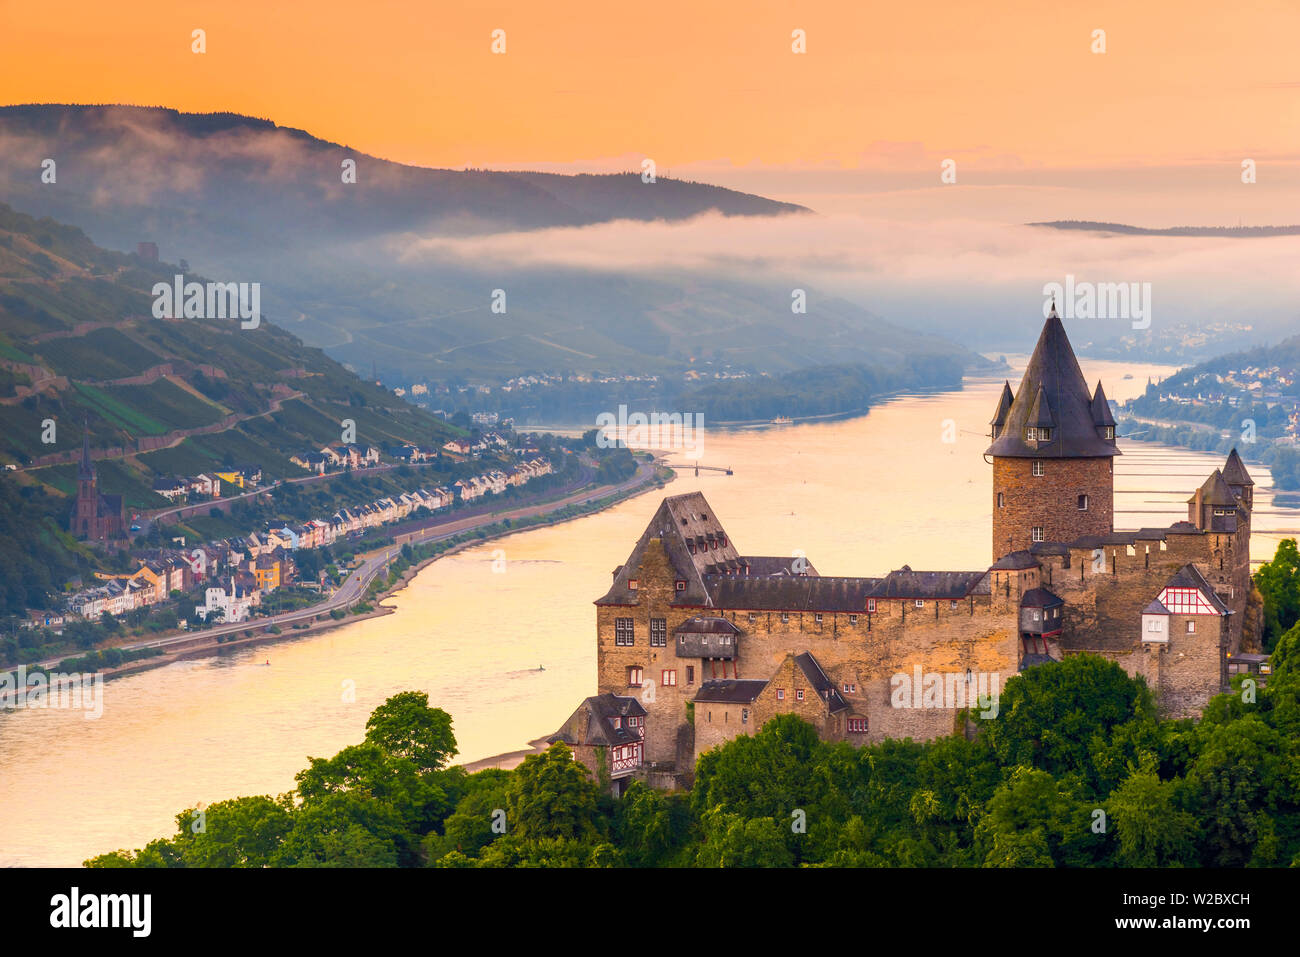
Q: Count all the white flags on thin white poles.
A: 0